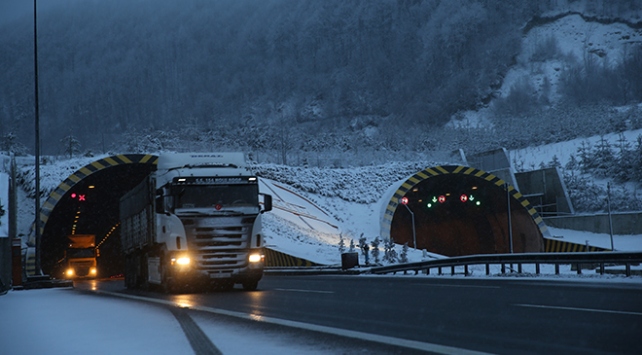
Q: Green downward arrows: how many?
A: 2